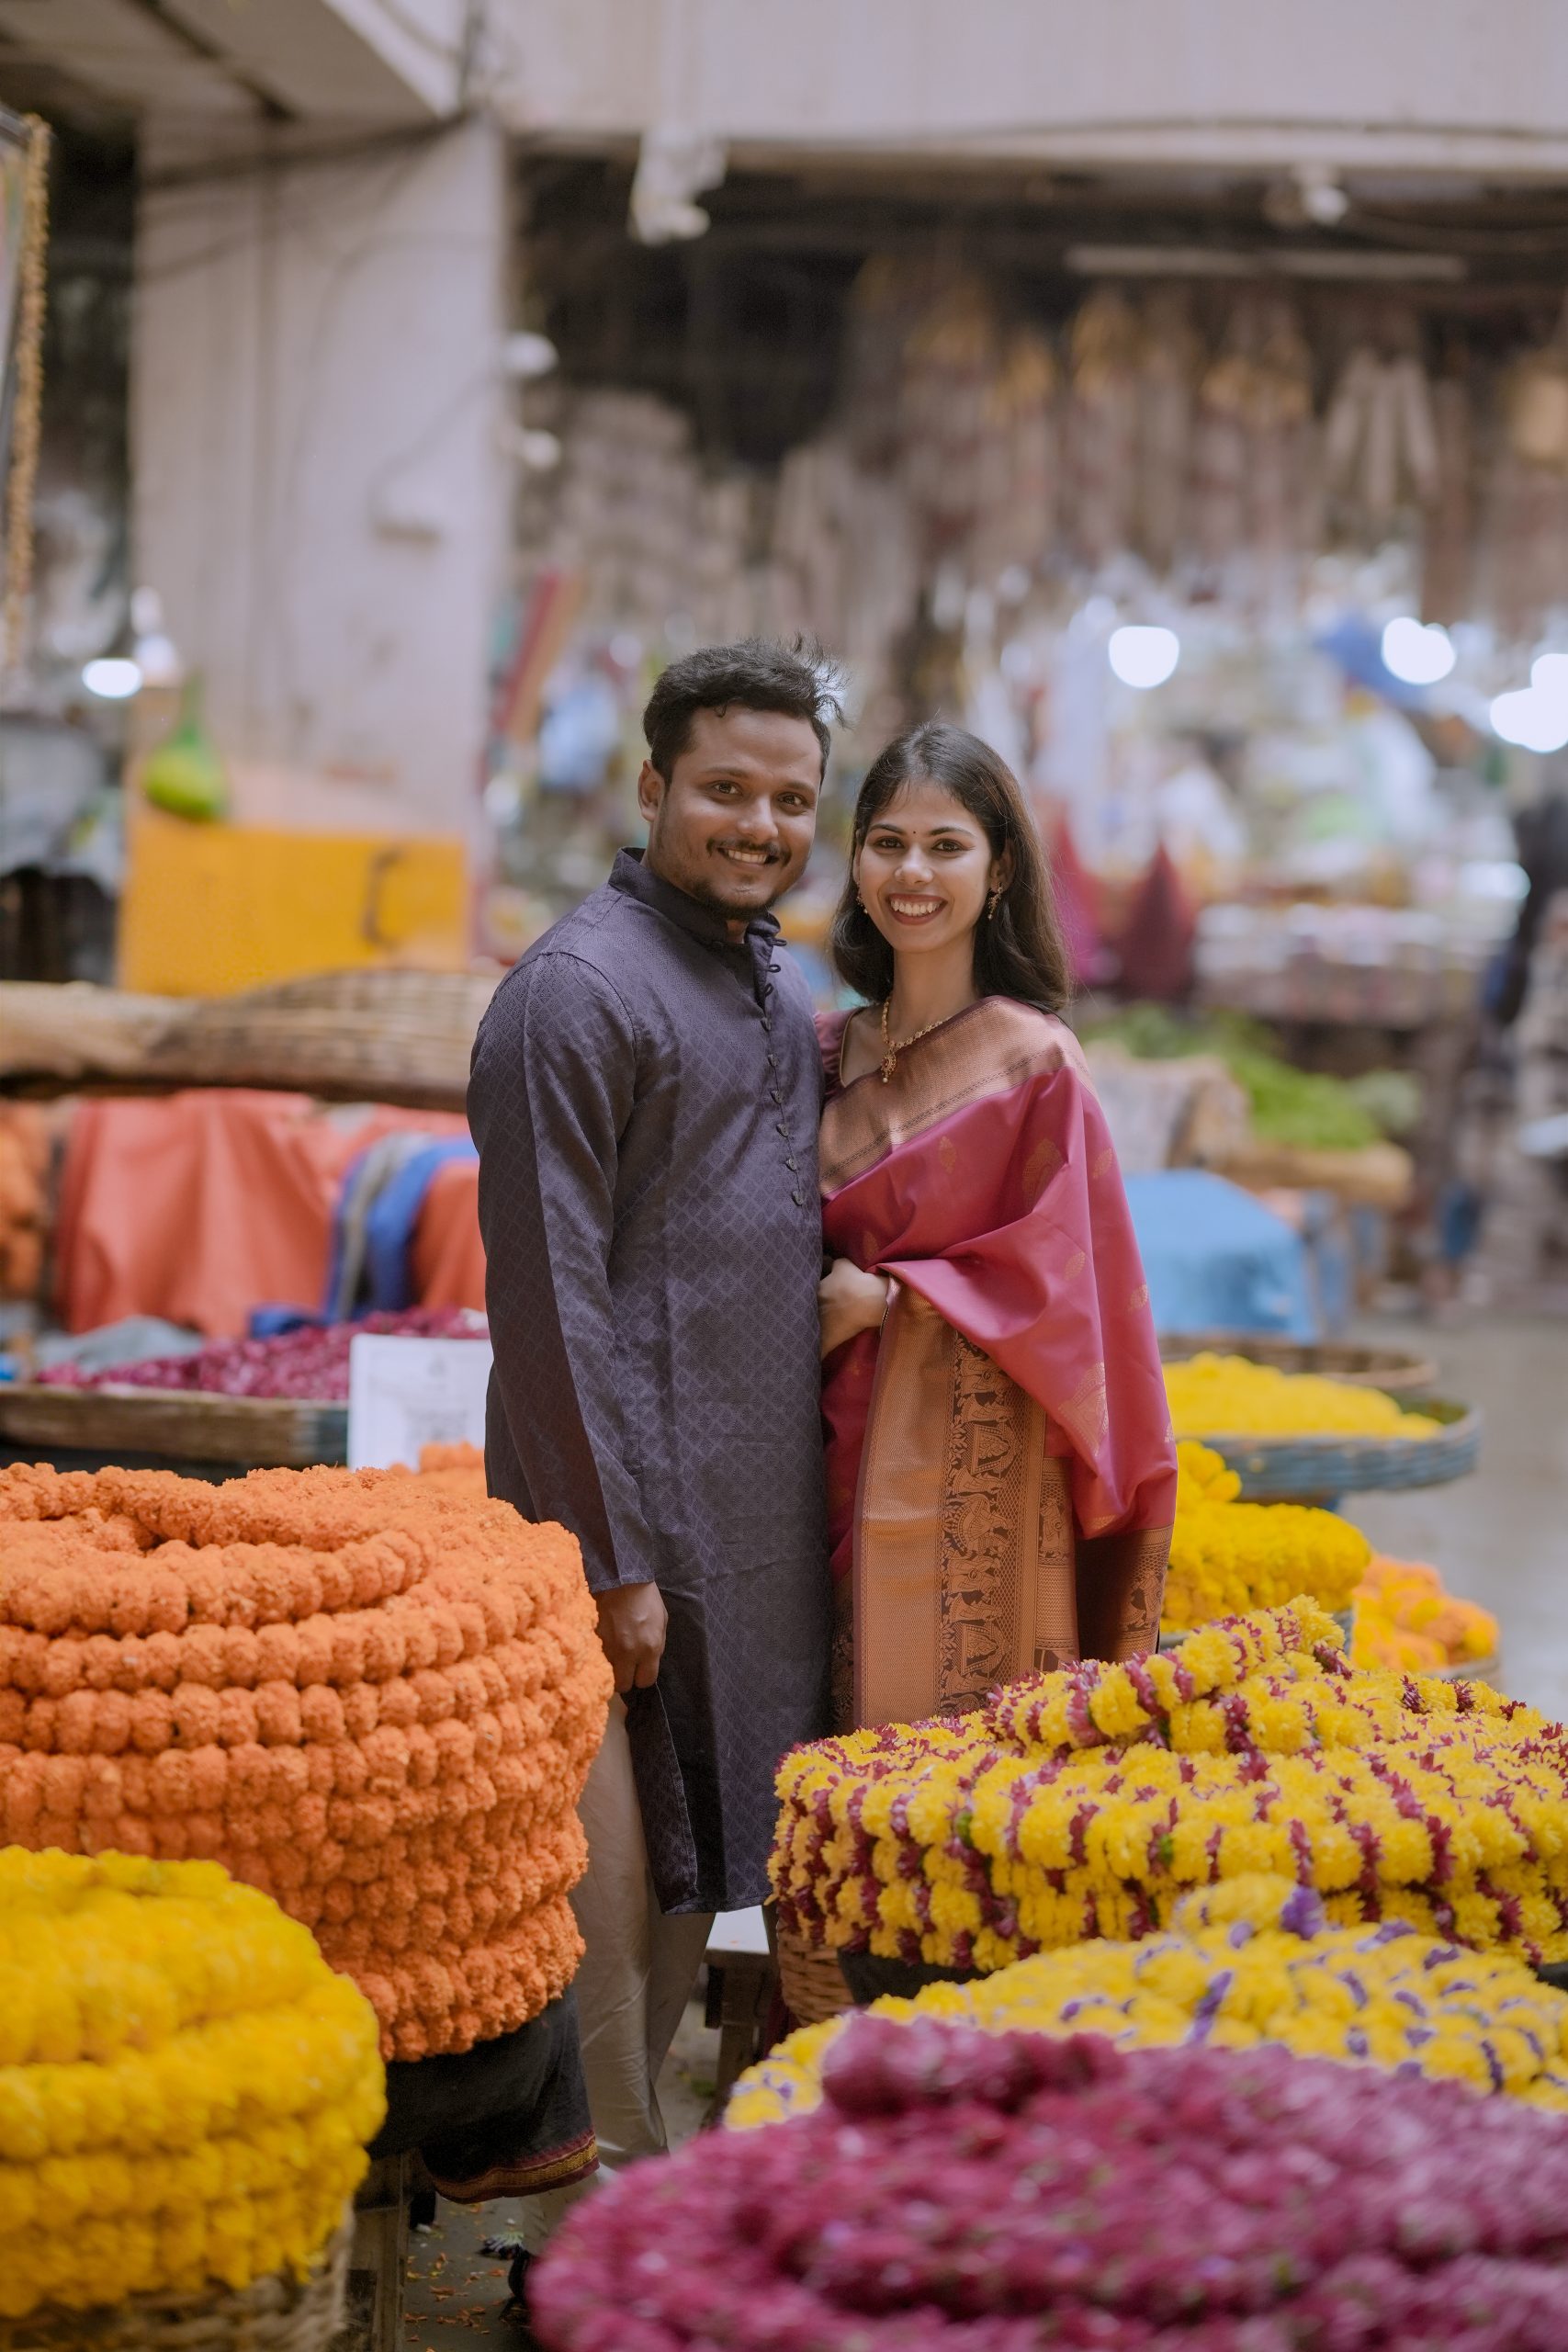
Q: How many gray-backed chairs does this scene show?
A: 0